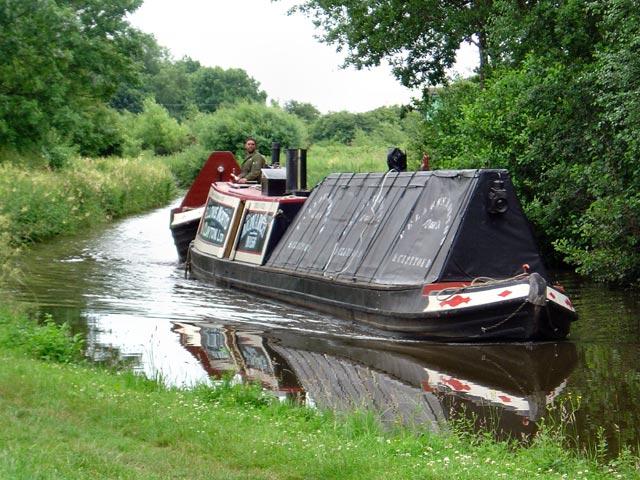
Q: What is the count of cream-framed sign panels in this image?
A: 2